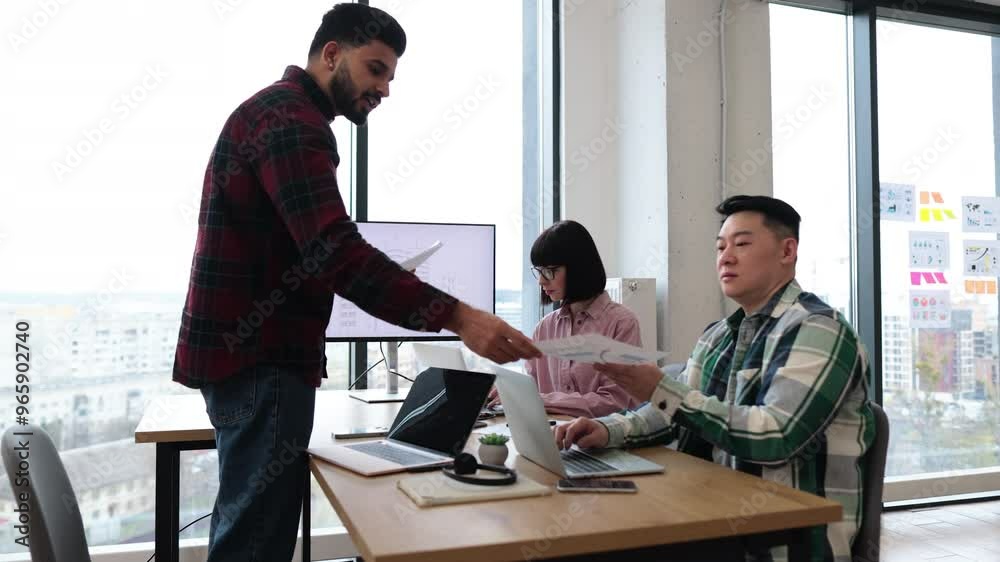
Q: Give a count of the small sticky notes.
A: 11